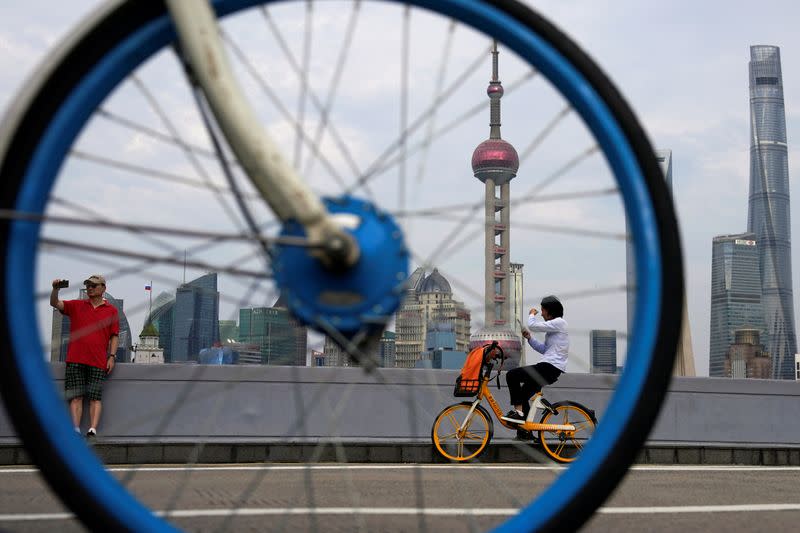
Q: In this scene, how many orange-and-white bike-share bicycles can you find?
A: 1